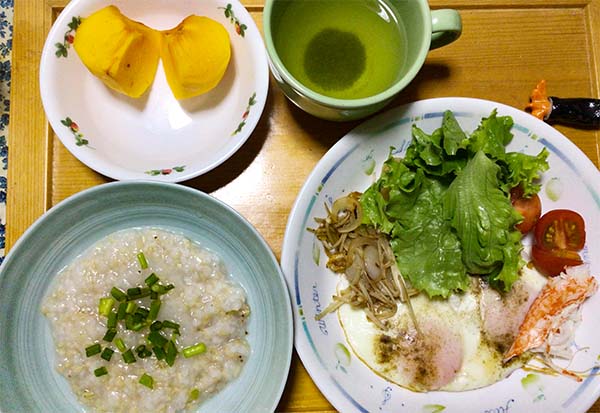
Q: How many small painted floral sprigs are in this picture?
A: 5